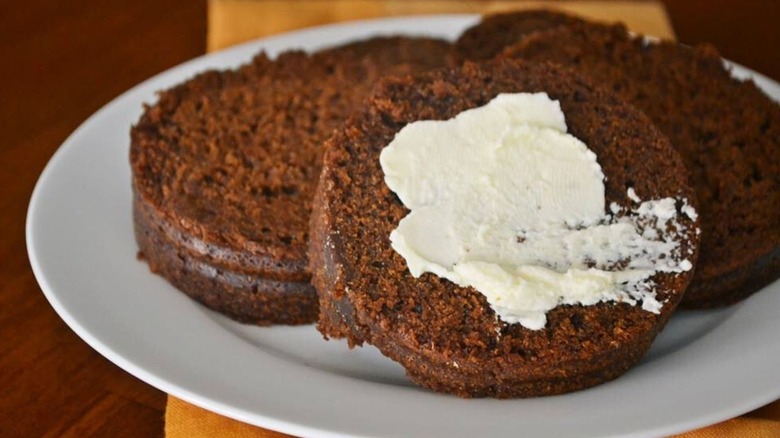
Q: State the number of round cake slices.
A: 4